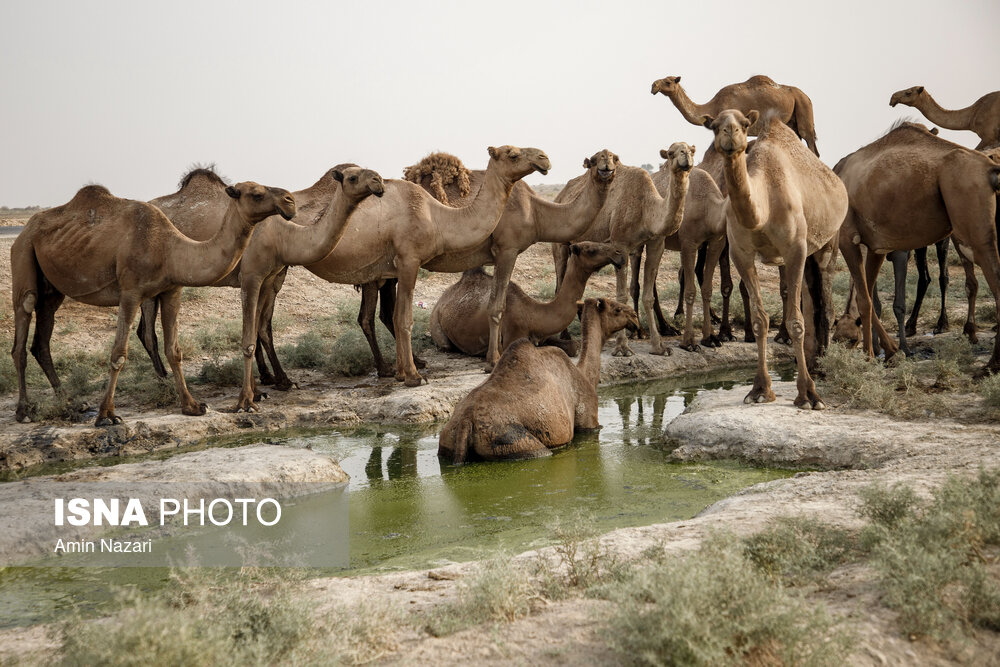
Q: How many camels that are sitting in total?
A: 2